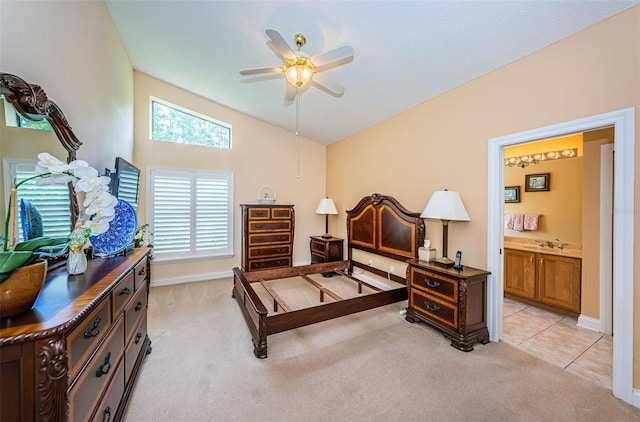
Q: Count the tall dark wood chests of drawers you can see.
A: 1